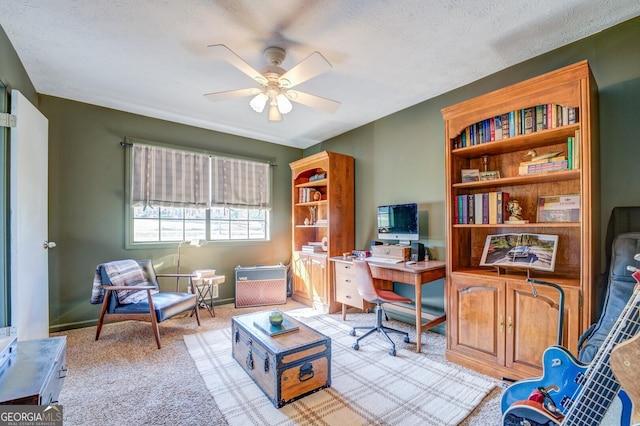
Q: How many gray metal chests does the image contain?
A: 1